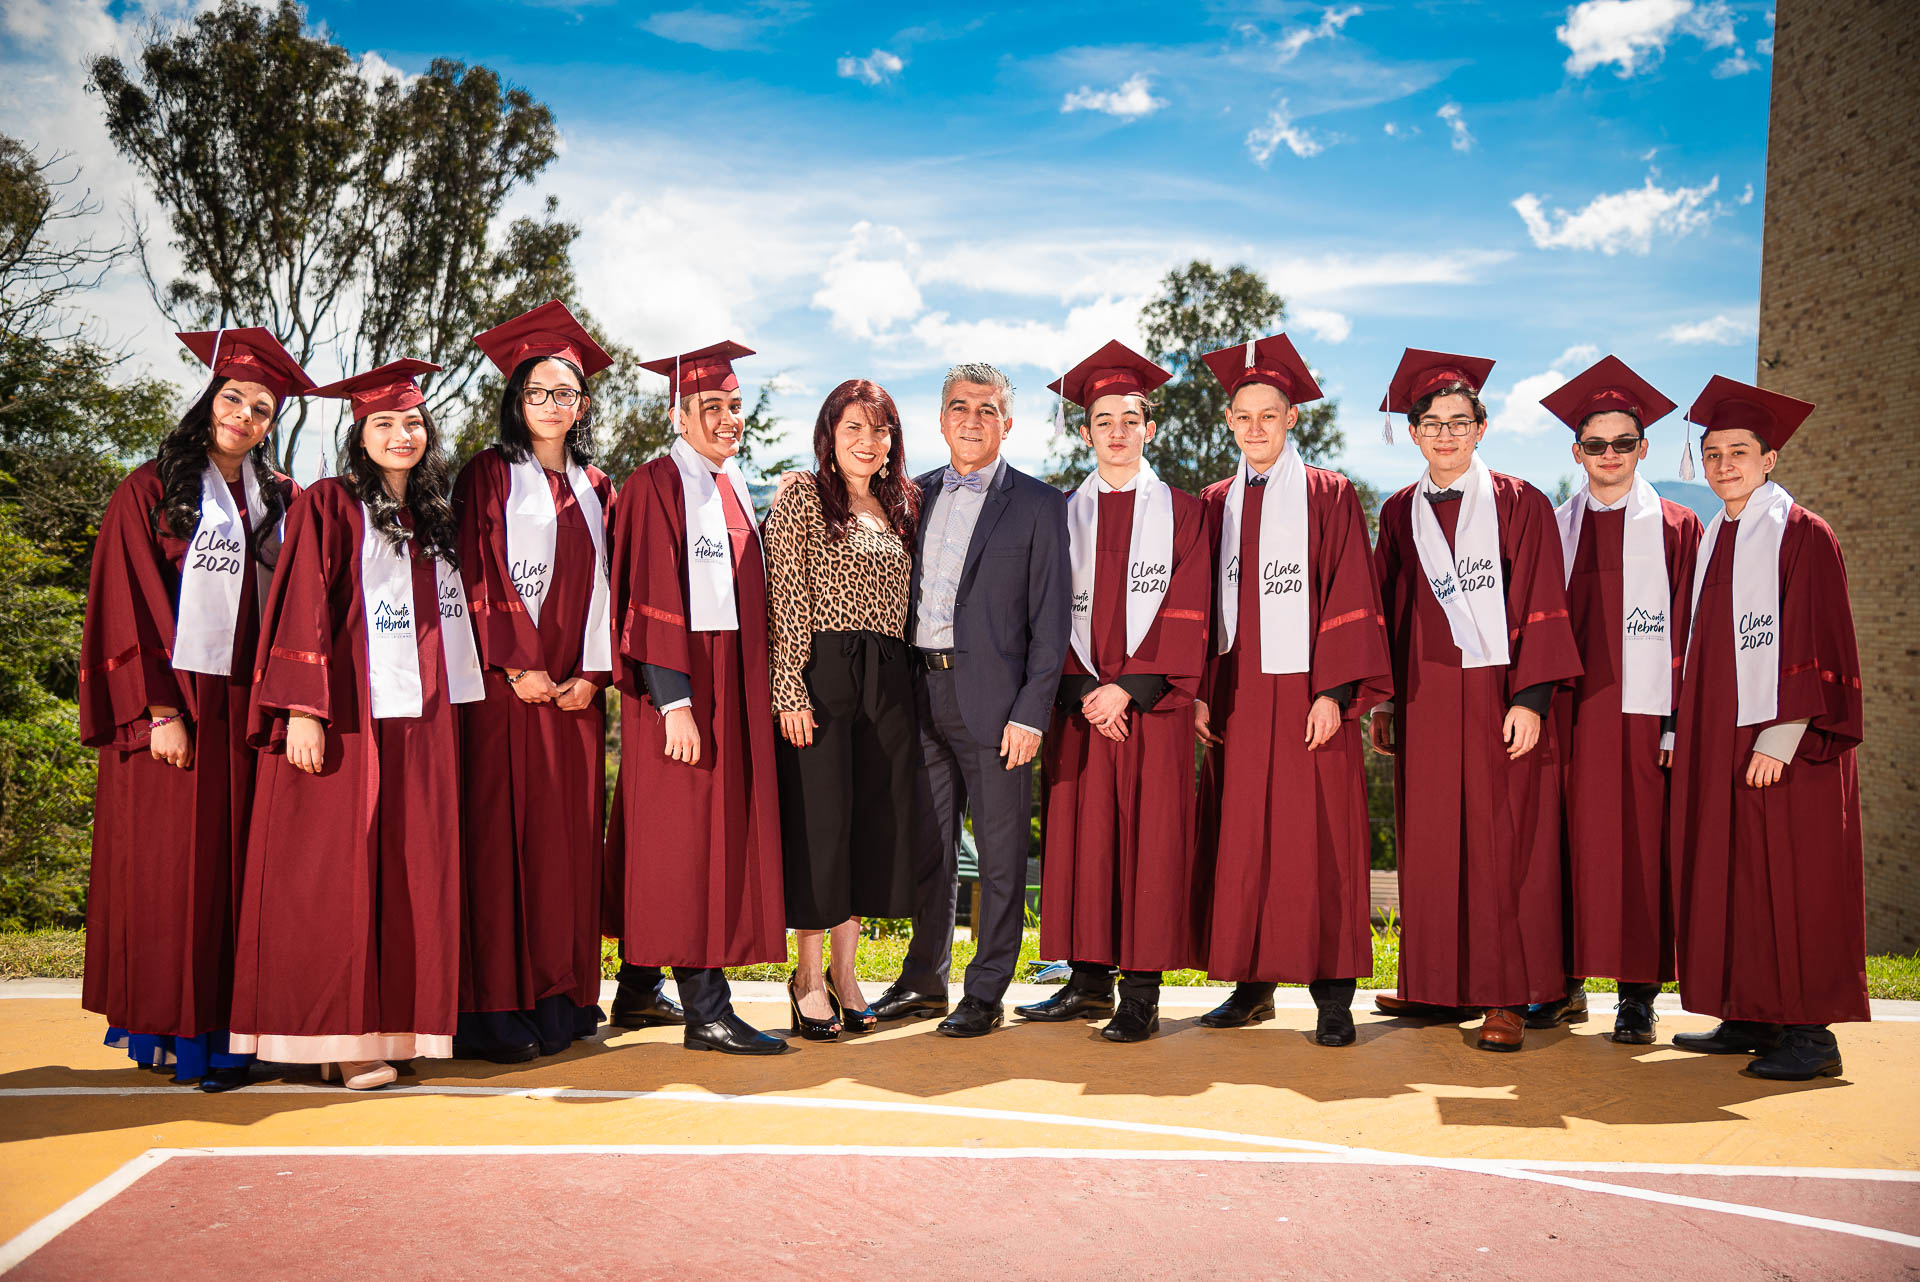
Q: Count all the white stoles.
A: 9